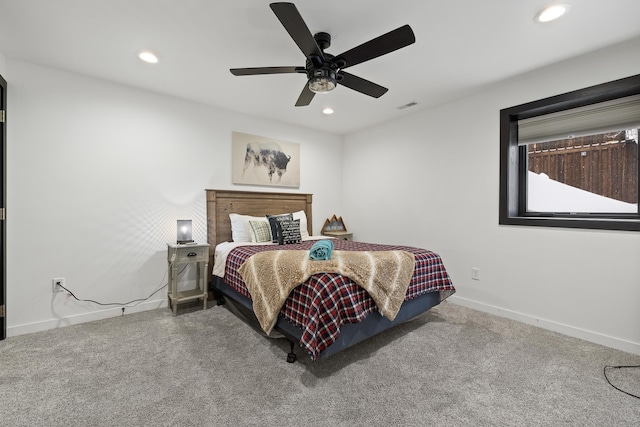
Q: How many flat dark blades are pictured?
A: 5